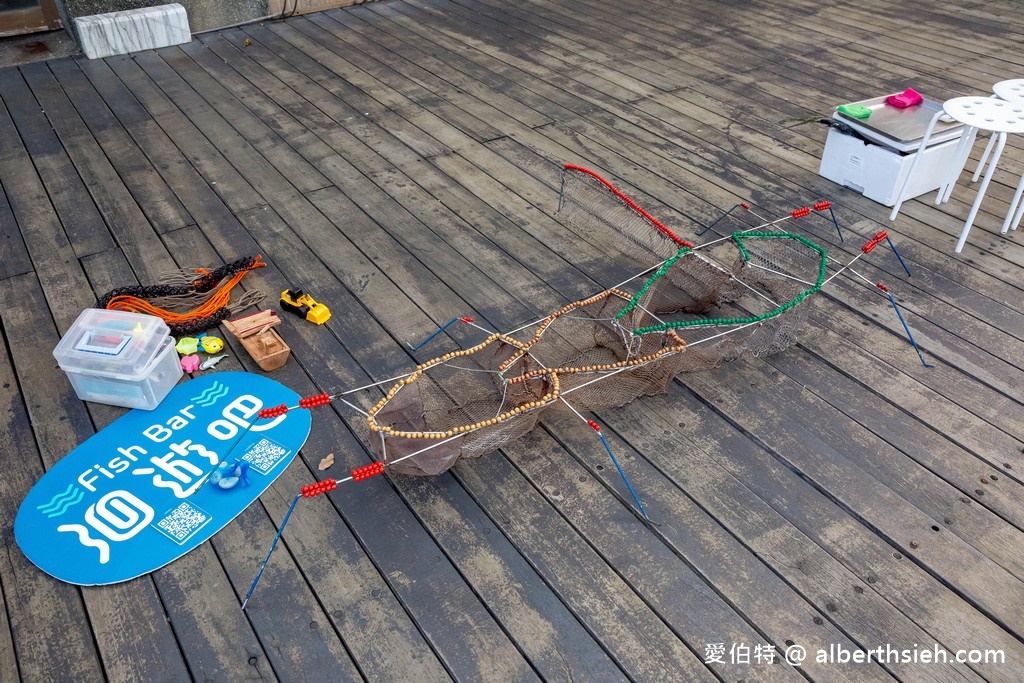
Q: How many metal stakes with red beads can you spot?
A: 8